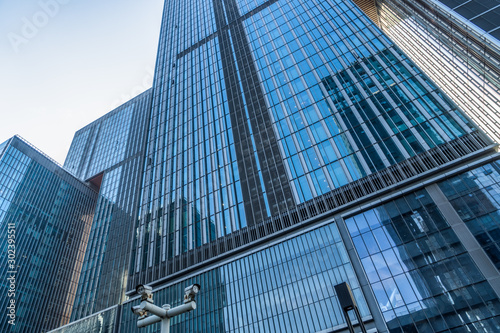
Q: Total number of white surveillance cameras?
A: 3